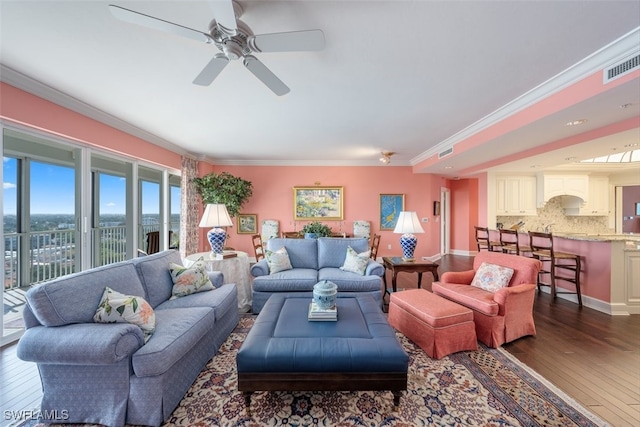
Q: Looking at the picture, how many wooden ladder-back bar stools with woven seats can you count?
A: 3